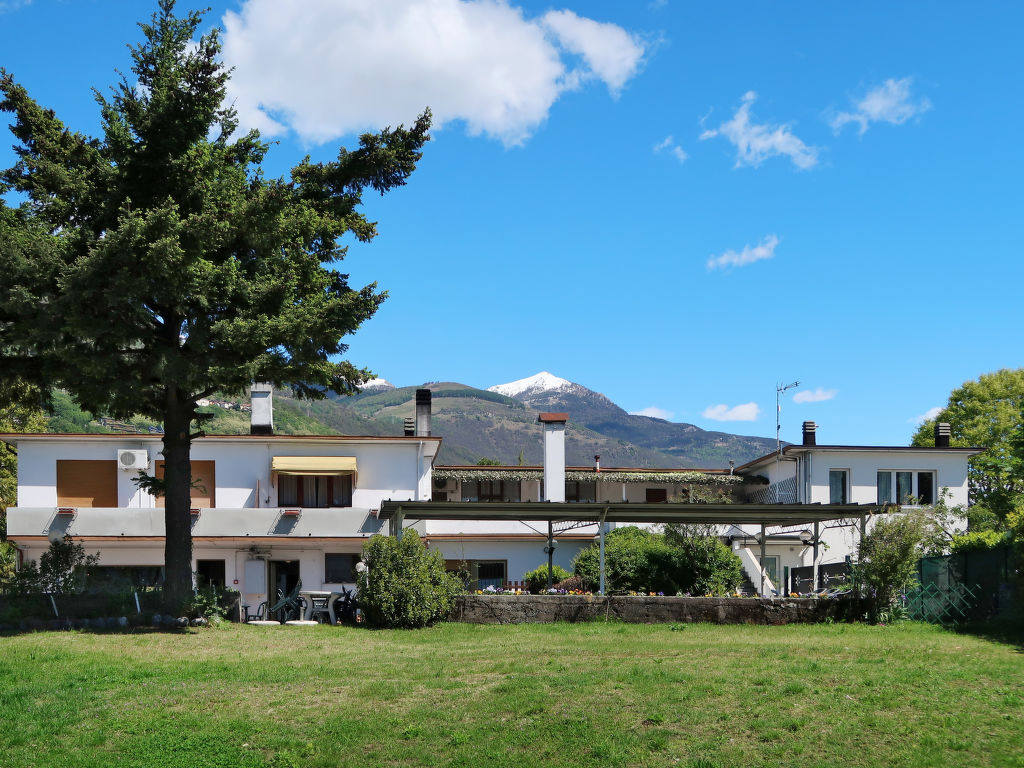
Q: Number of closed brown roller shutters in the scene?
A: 2